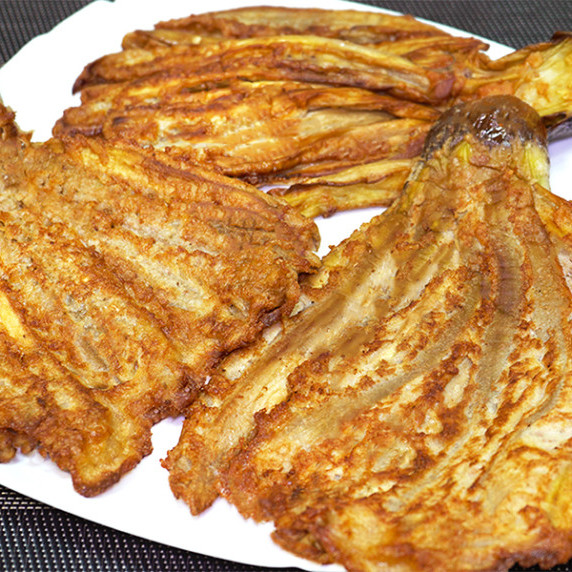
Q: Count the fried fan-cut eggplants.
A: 3